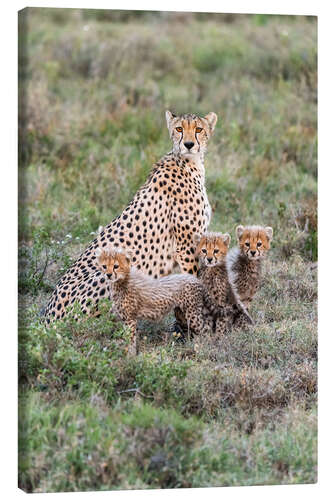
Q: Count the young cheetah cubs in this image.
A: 3